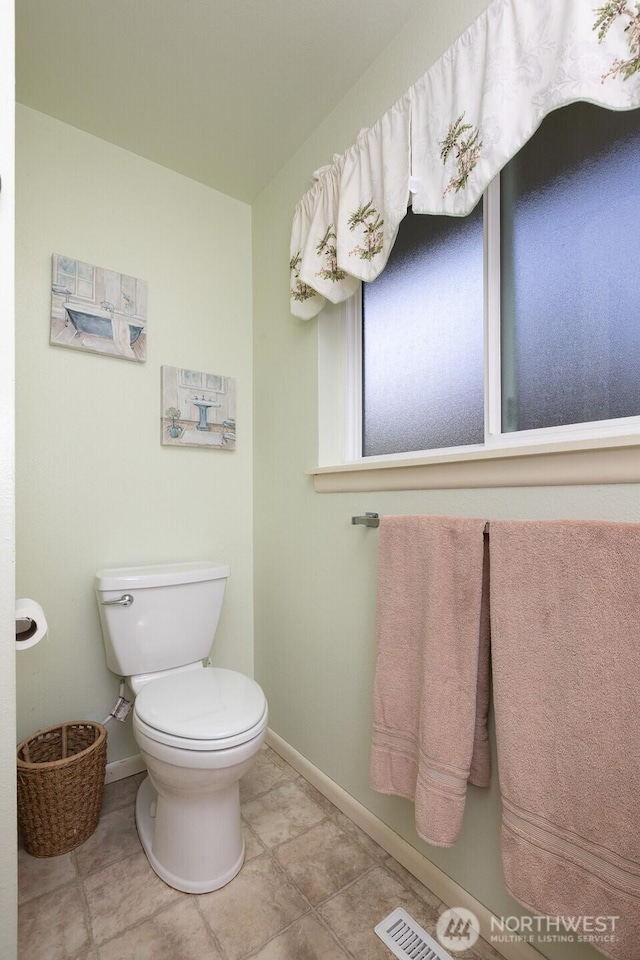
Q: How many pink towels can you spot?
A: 2